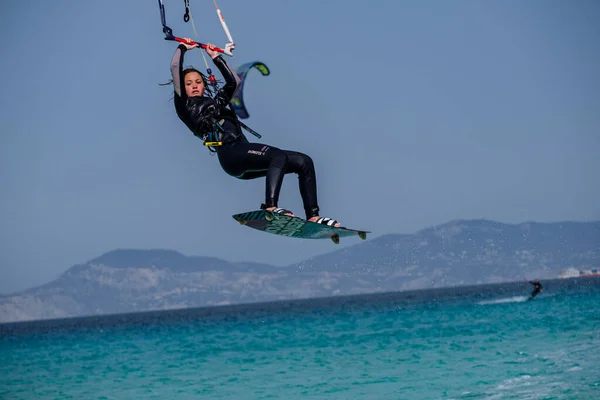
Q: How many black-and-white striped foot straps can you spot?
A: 2